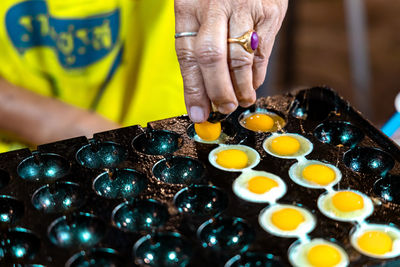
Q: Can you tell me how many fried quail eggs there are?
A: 10